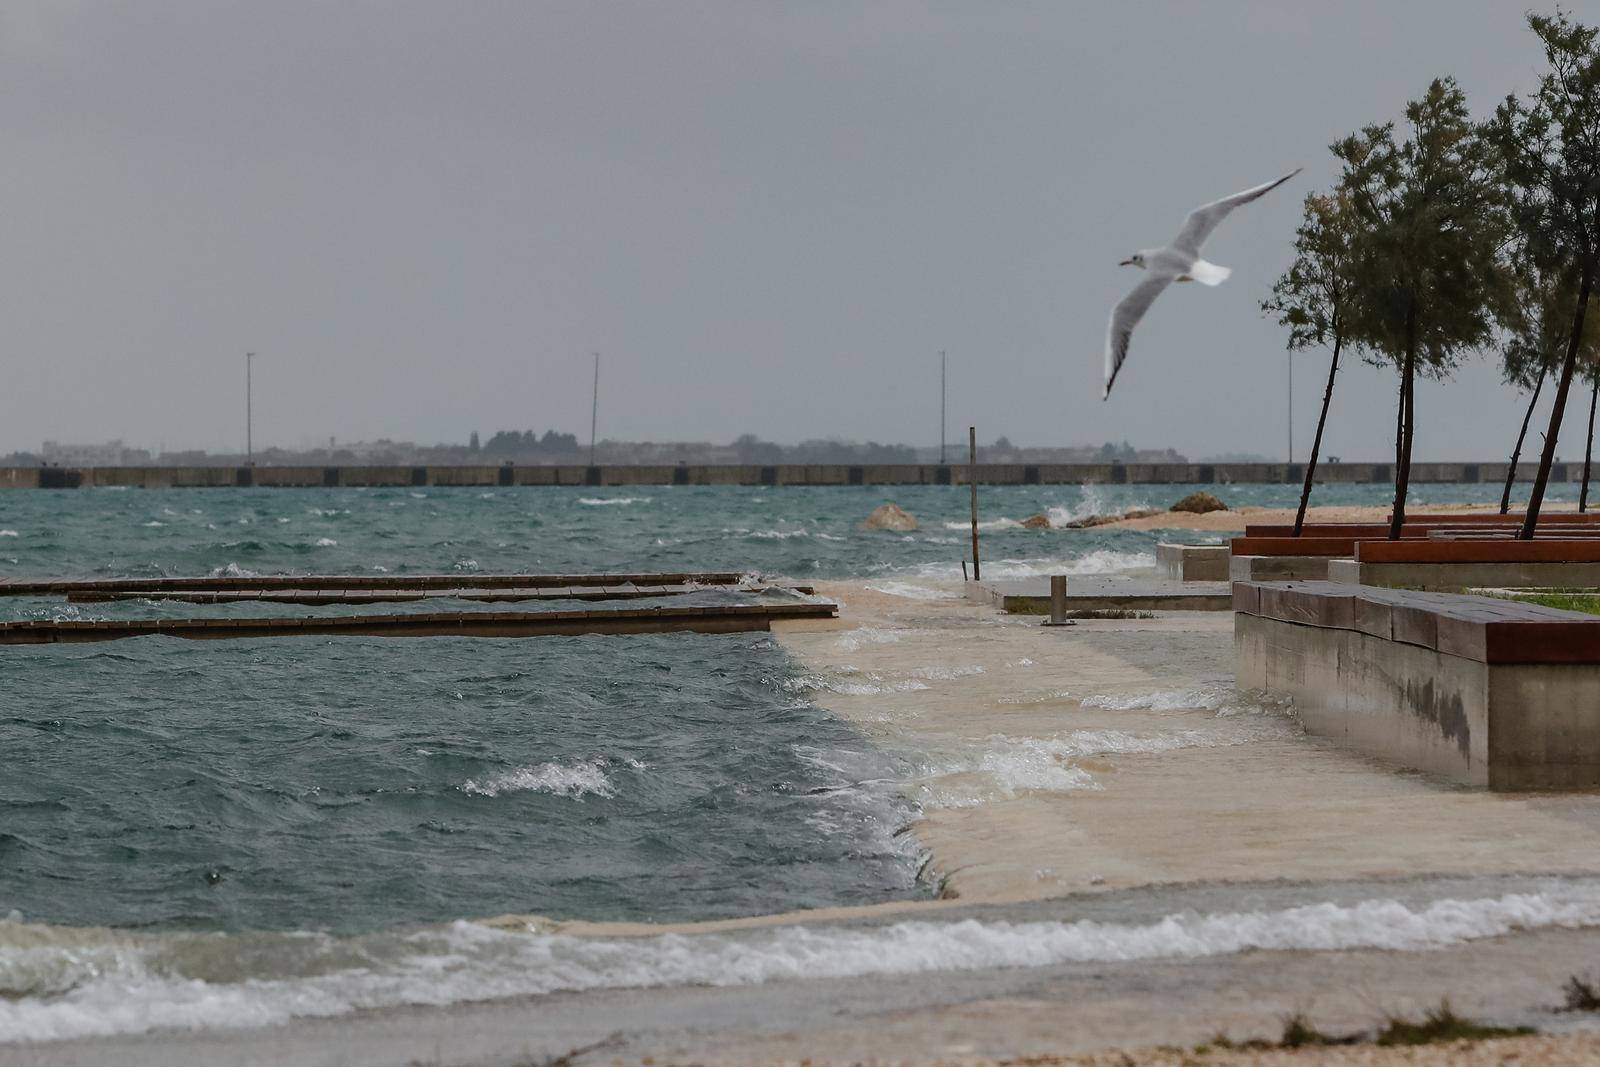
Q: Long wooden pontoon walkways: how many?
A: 3